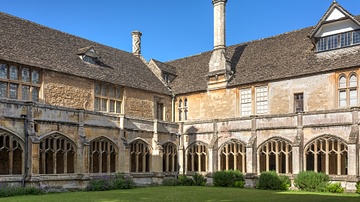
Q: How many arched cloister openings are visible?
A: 9